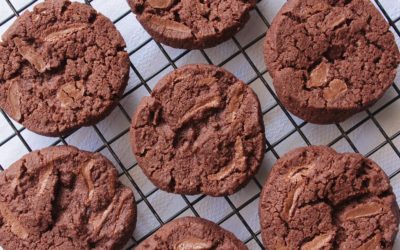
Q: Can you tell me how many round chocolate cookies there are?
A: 7